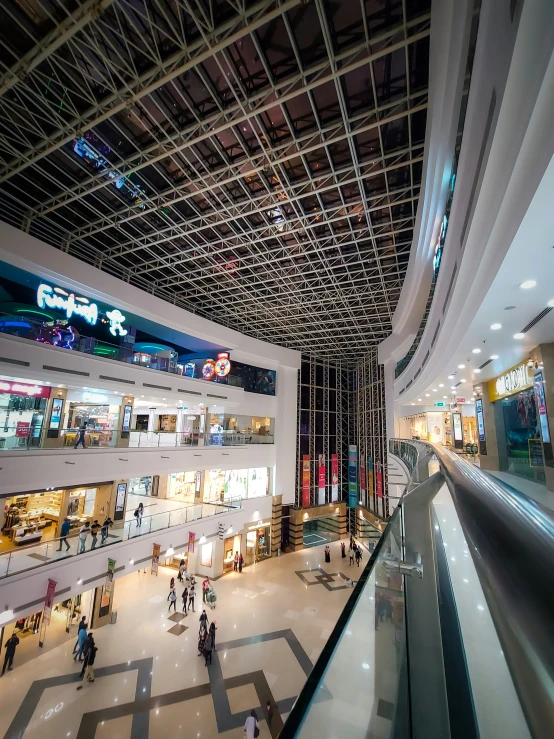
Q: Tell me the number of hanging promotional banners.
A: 11